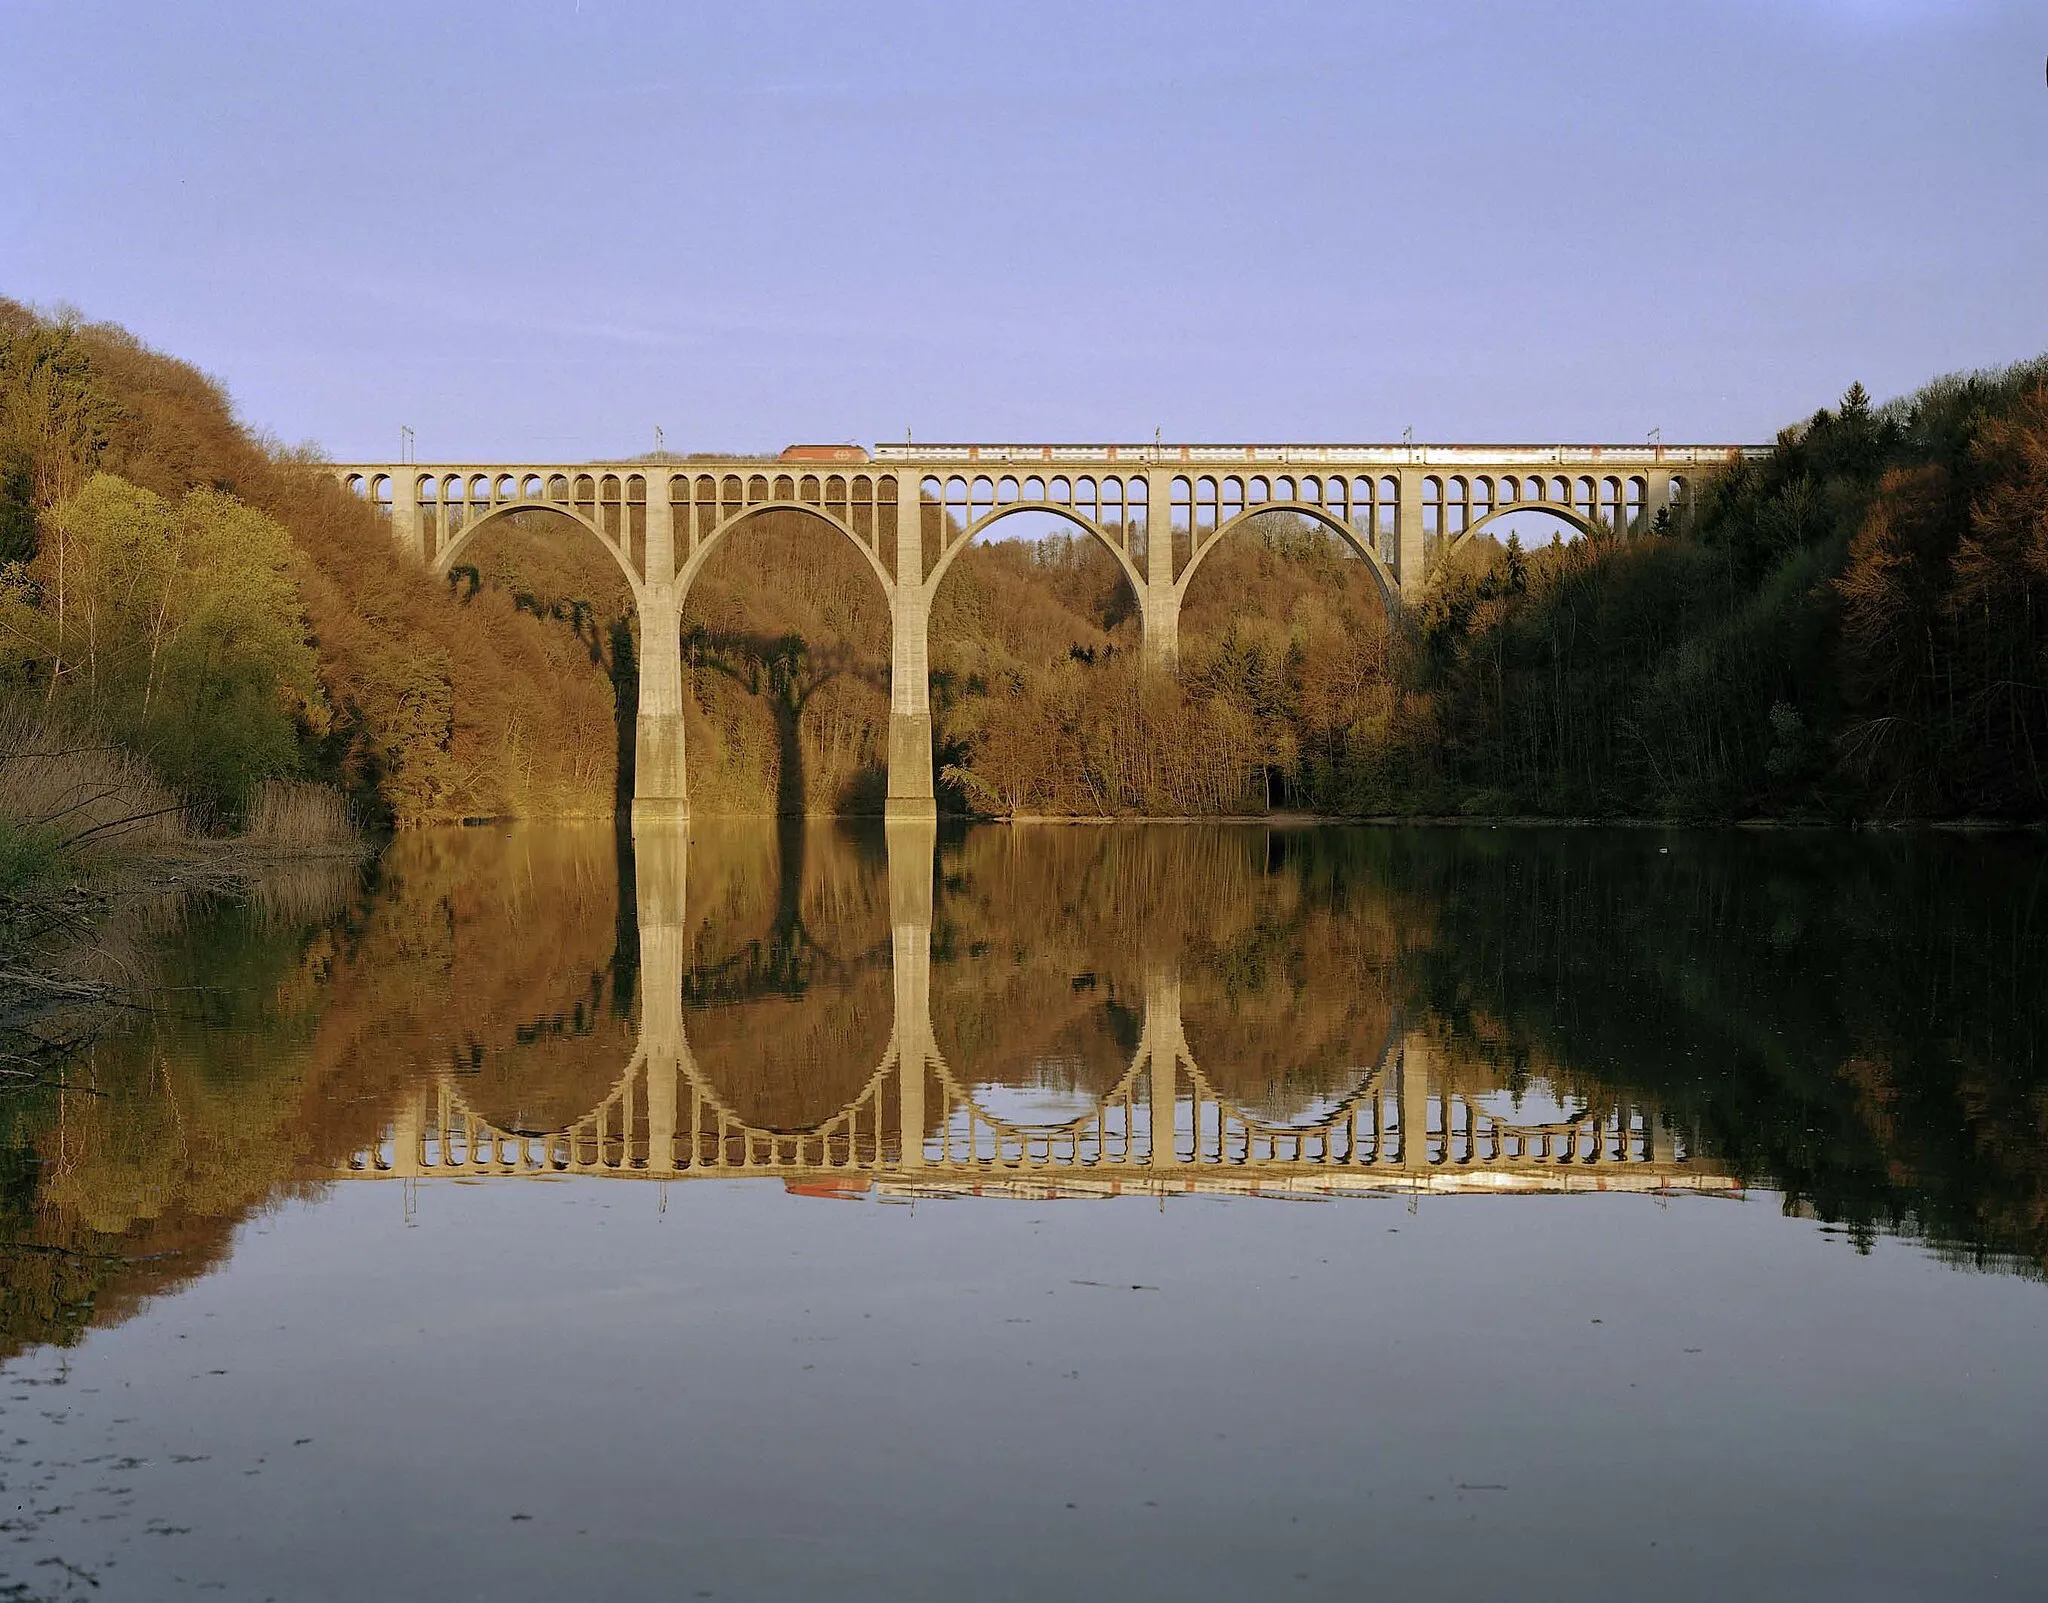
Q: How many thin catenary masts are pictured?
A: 6